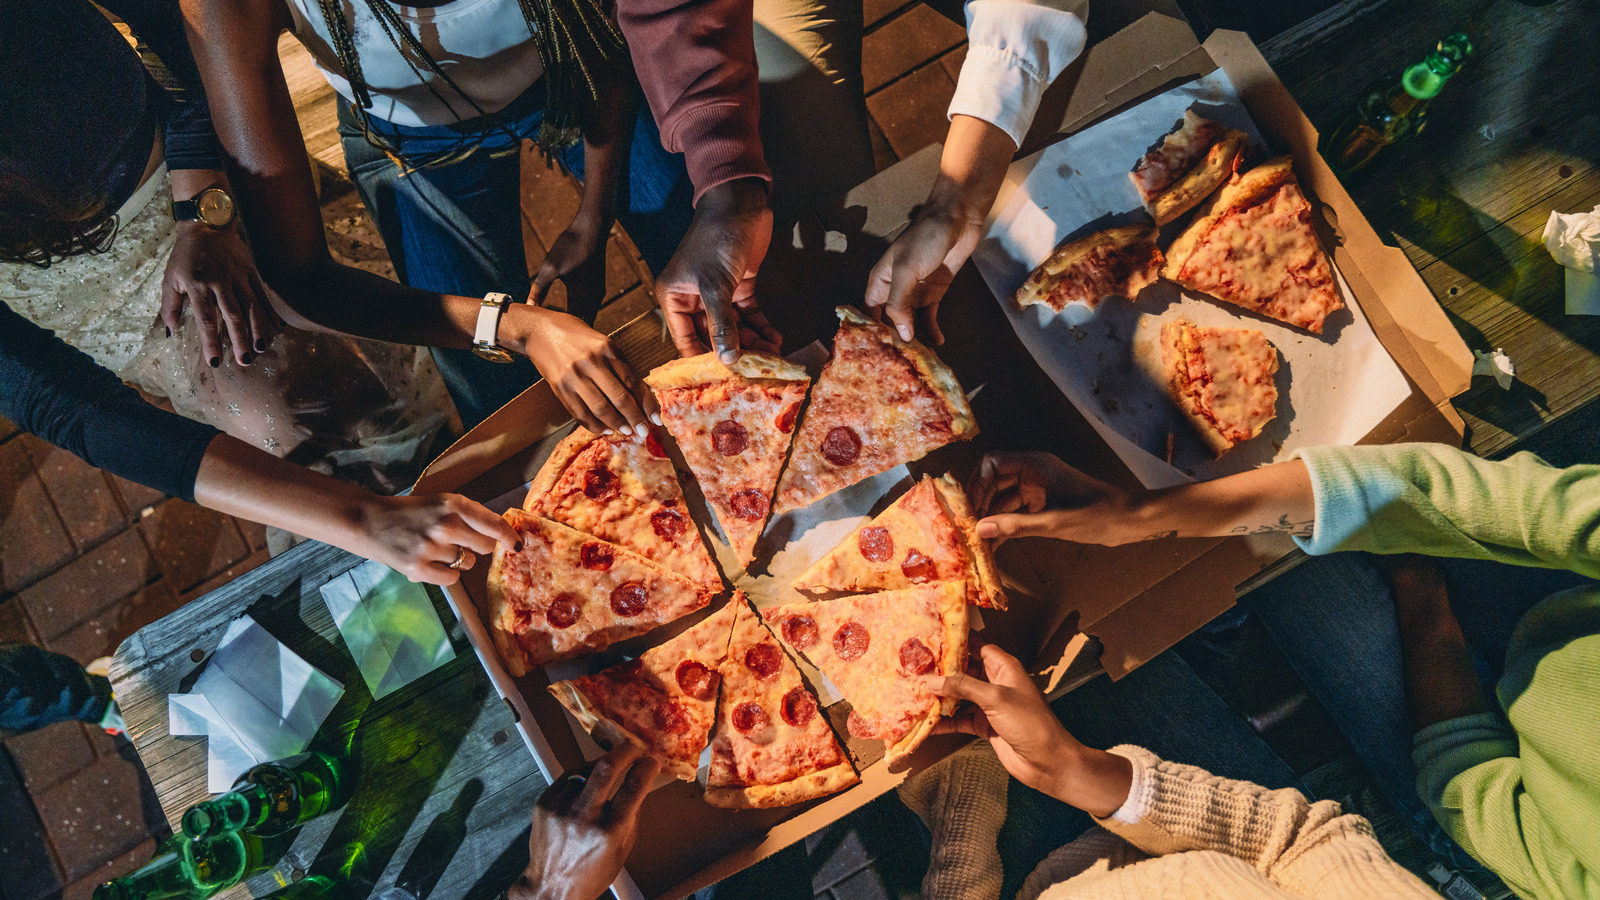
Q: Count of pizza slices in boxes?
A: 12